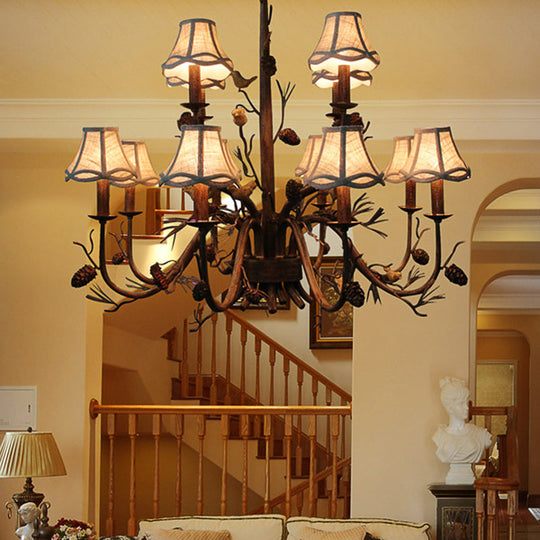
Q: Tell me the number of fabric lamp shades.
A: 13